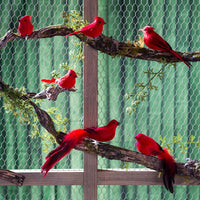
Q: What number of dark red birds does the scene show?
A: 6